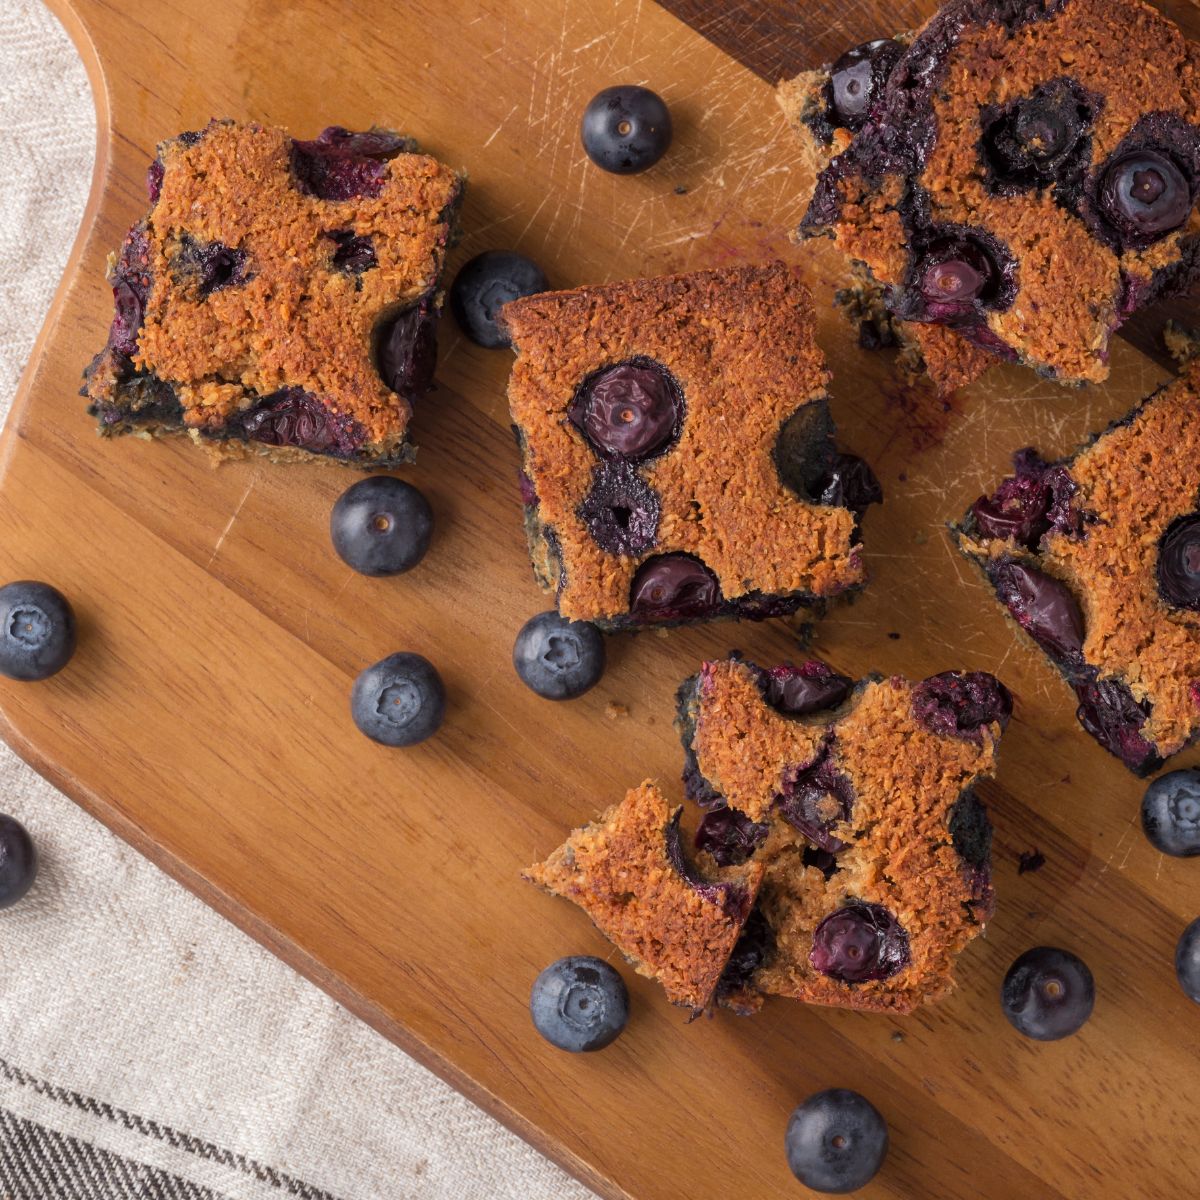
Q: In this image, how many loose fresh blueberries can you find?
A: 12